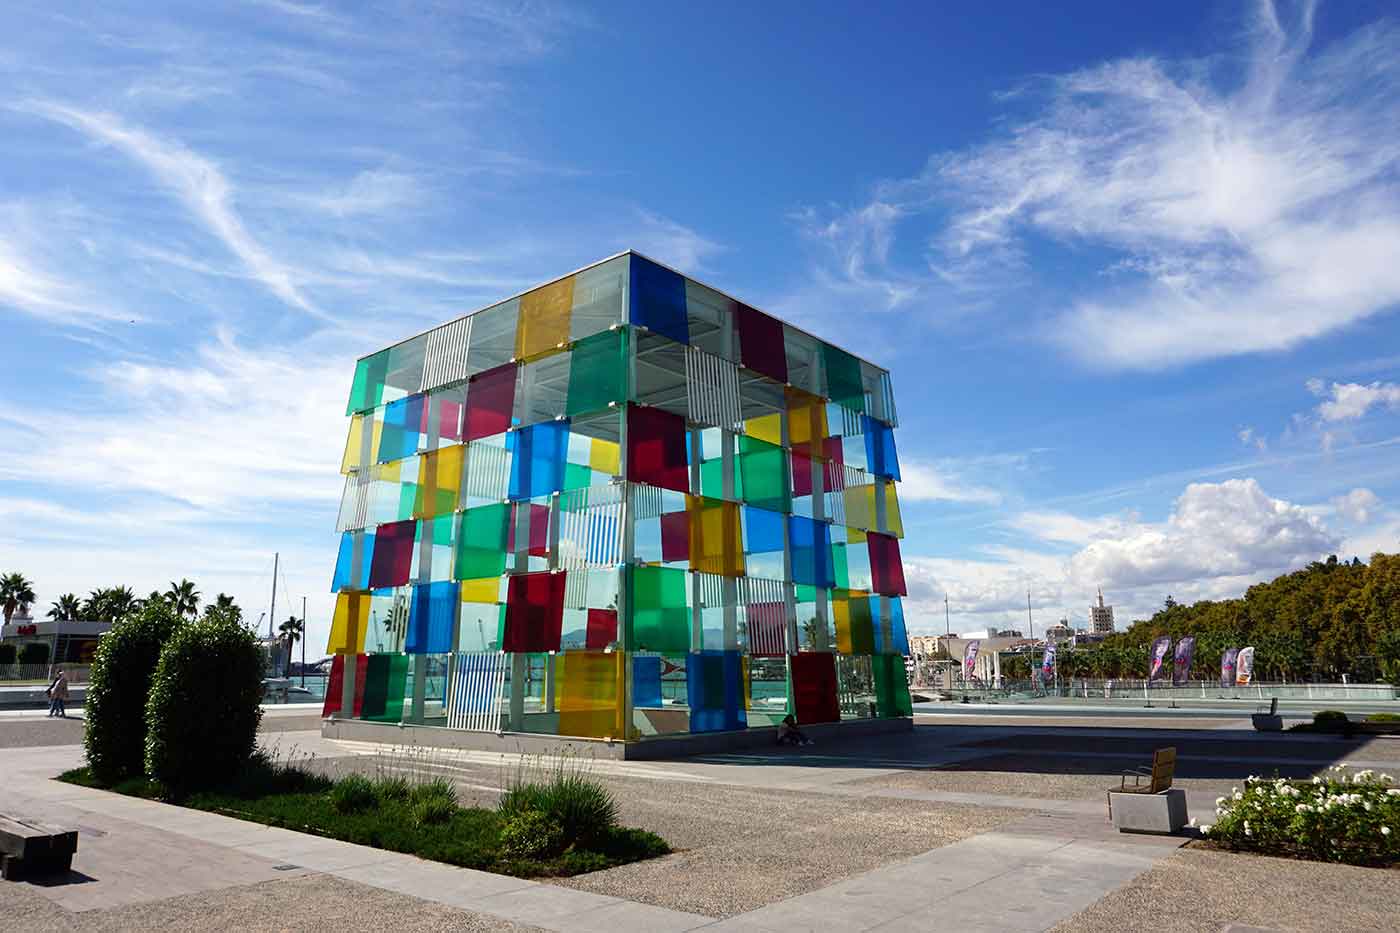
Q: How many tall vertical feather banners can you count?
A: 6